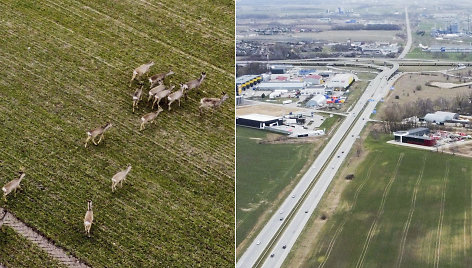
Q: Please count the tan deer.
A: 13